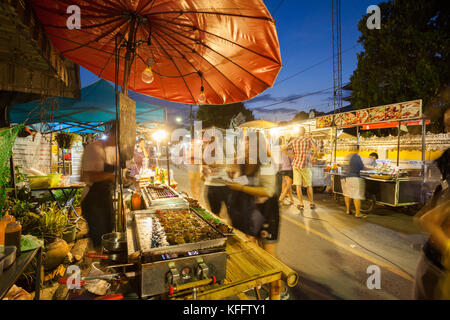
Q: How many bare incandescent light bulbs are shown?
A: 2